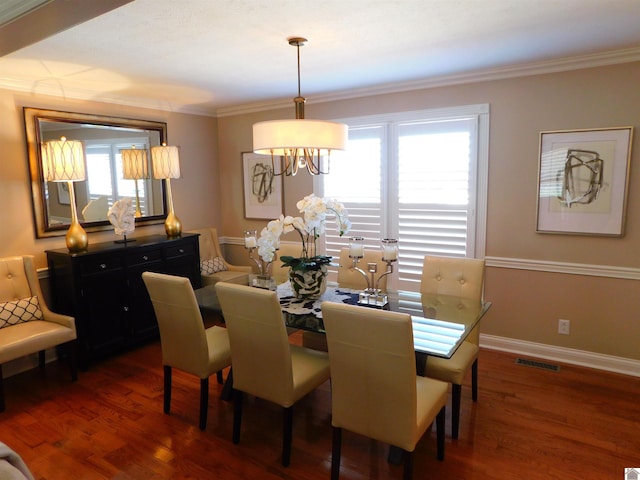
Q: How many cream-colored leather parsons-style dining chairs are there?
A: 6